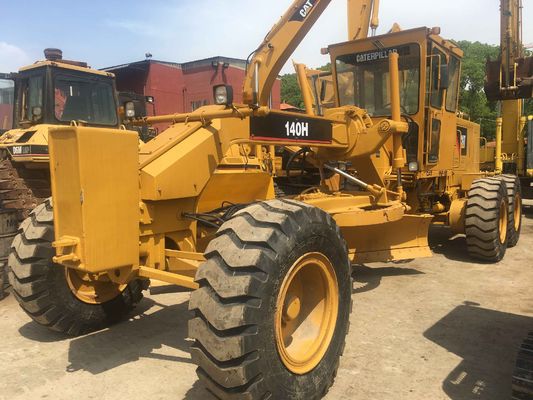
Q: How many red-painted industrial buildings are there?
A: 1